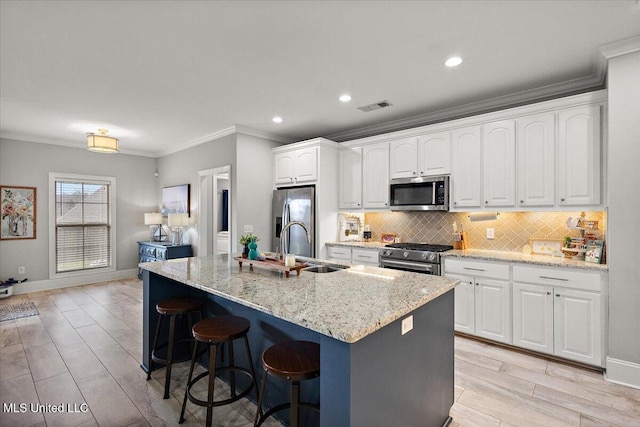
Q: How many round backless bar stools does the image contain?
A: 3